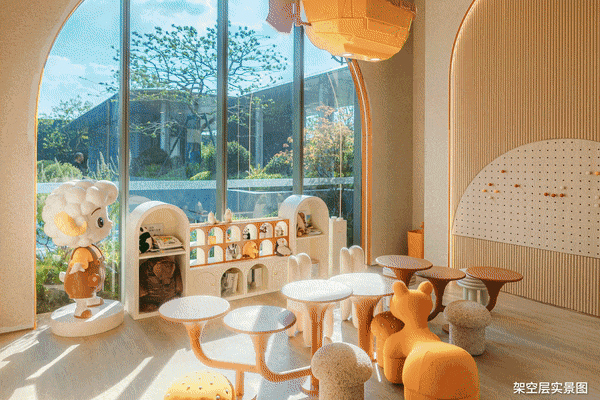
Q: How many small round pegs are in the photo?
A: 14